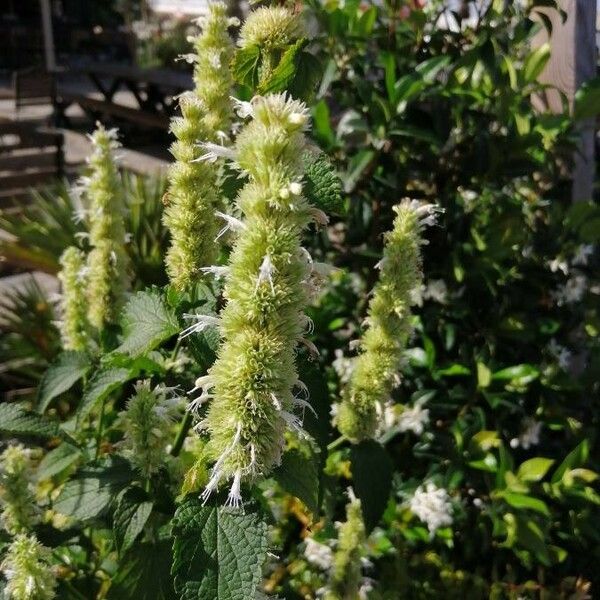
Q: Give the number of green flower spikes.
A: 11